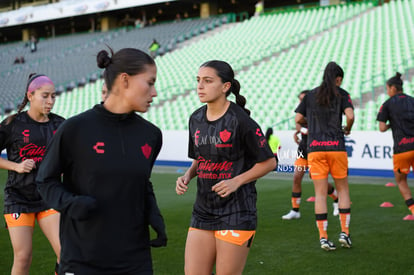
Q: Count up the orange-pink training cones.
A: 4